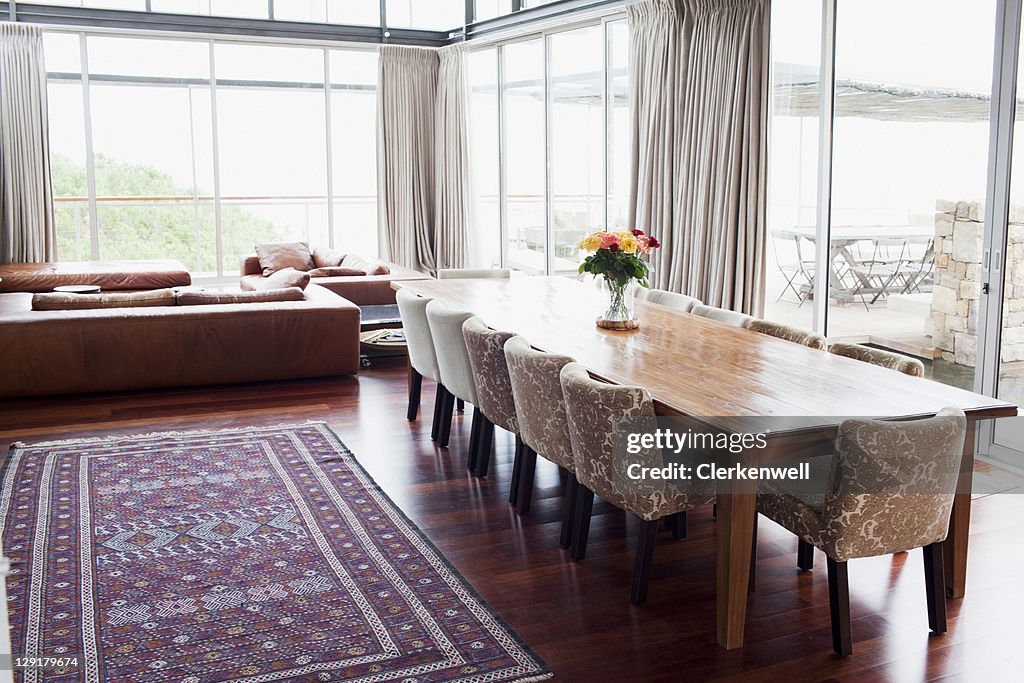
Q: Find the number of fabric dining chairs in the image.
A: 12